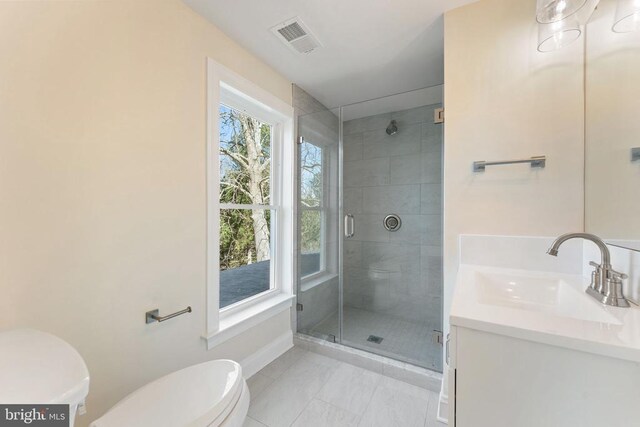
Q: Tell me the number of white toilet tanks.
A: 1